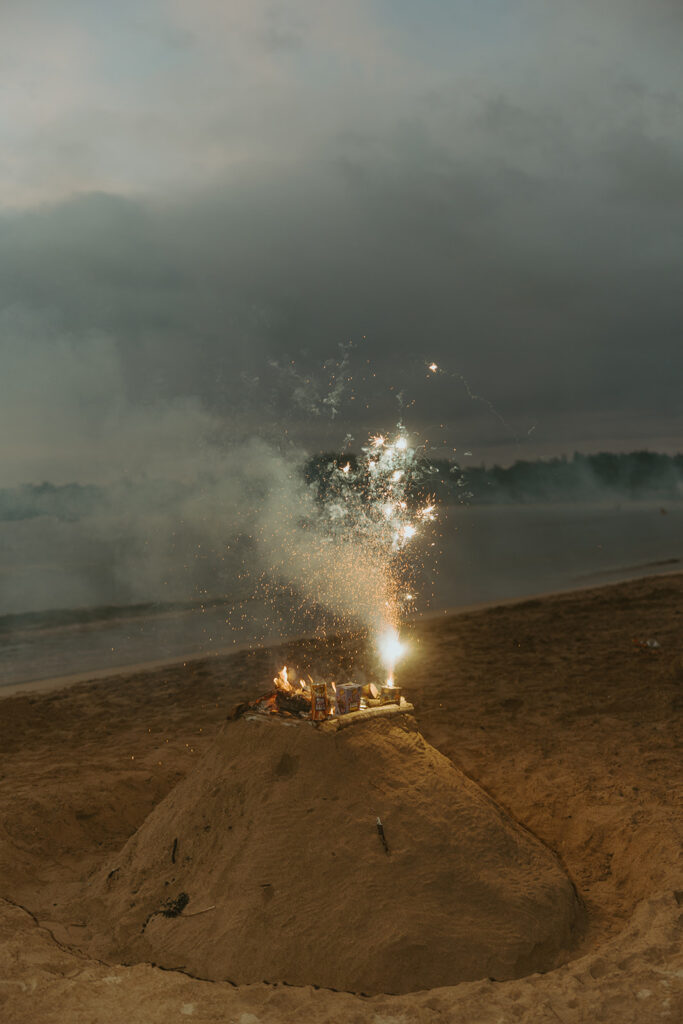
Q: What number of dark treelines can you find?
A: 1